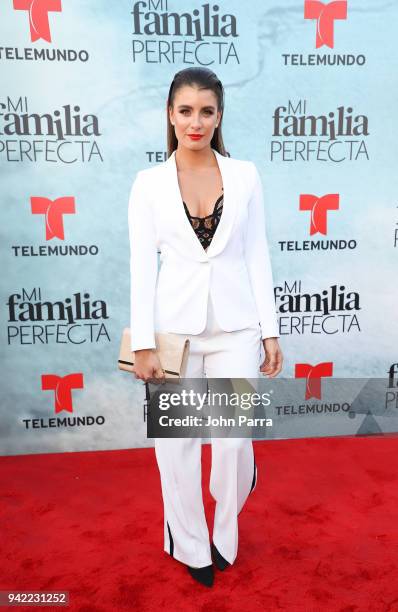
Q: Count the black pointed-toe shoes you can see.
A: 2